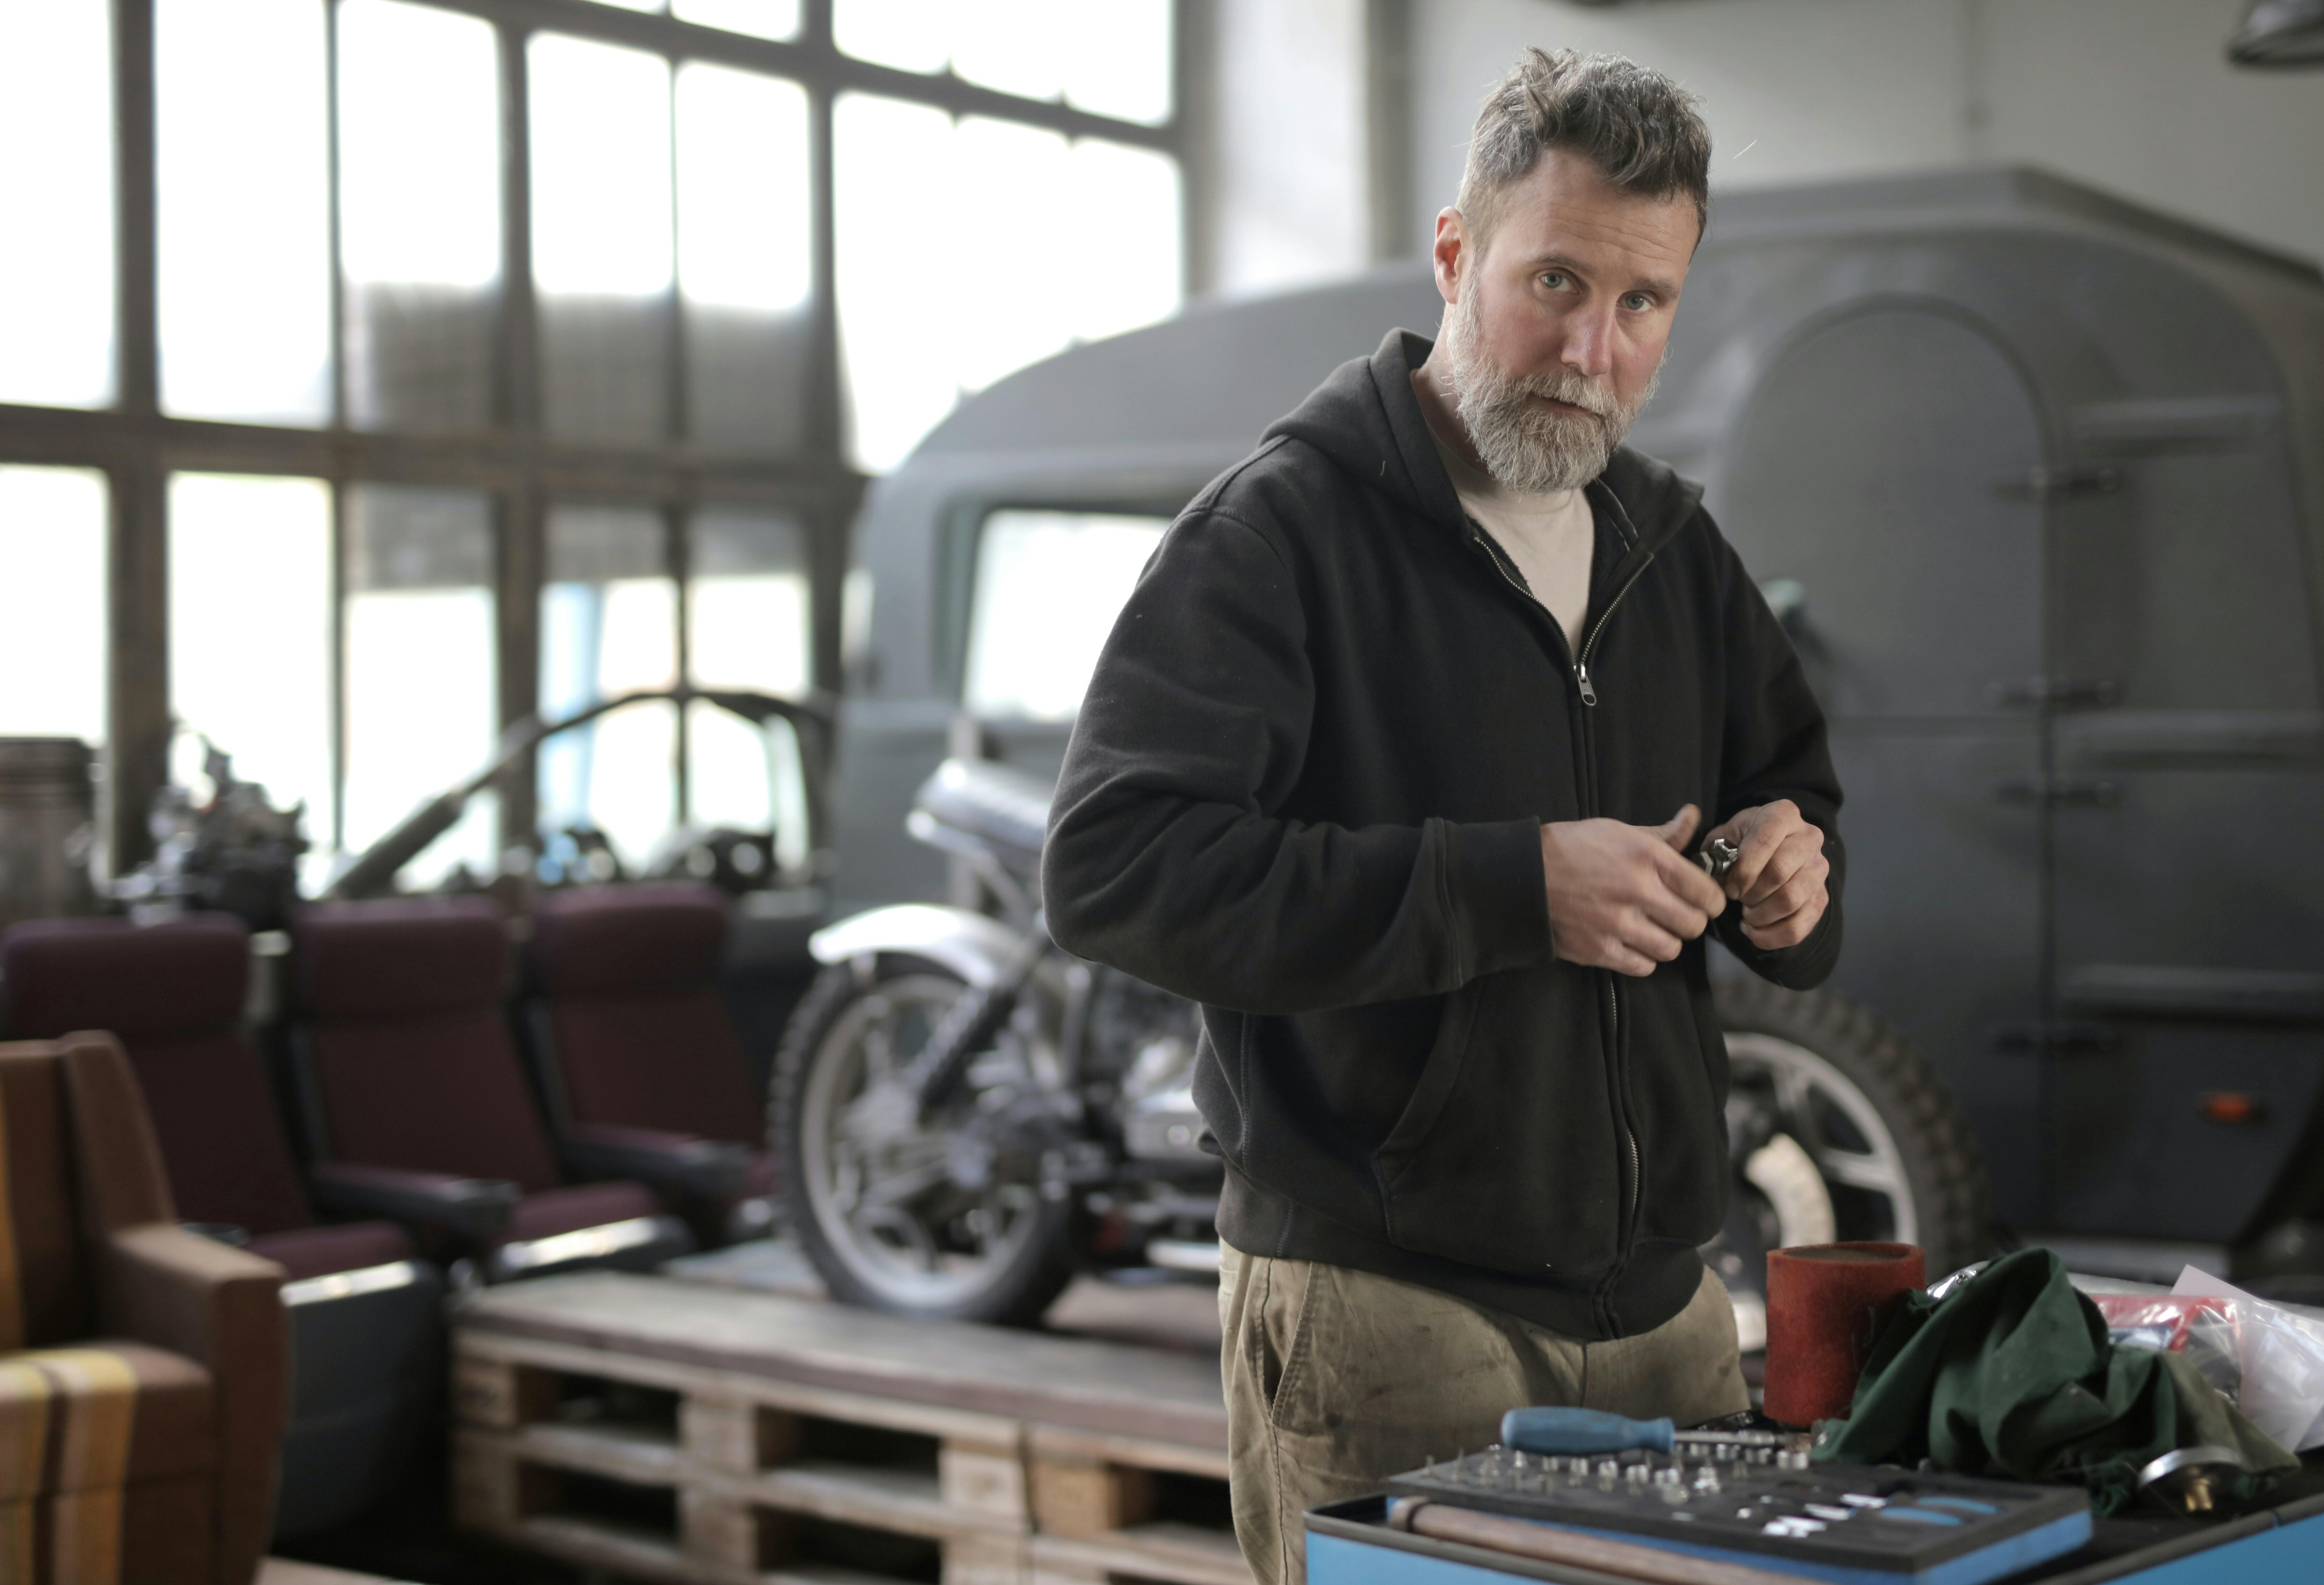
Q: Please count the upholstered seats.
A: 4